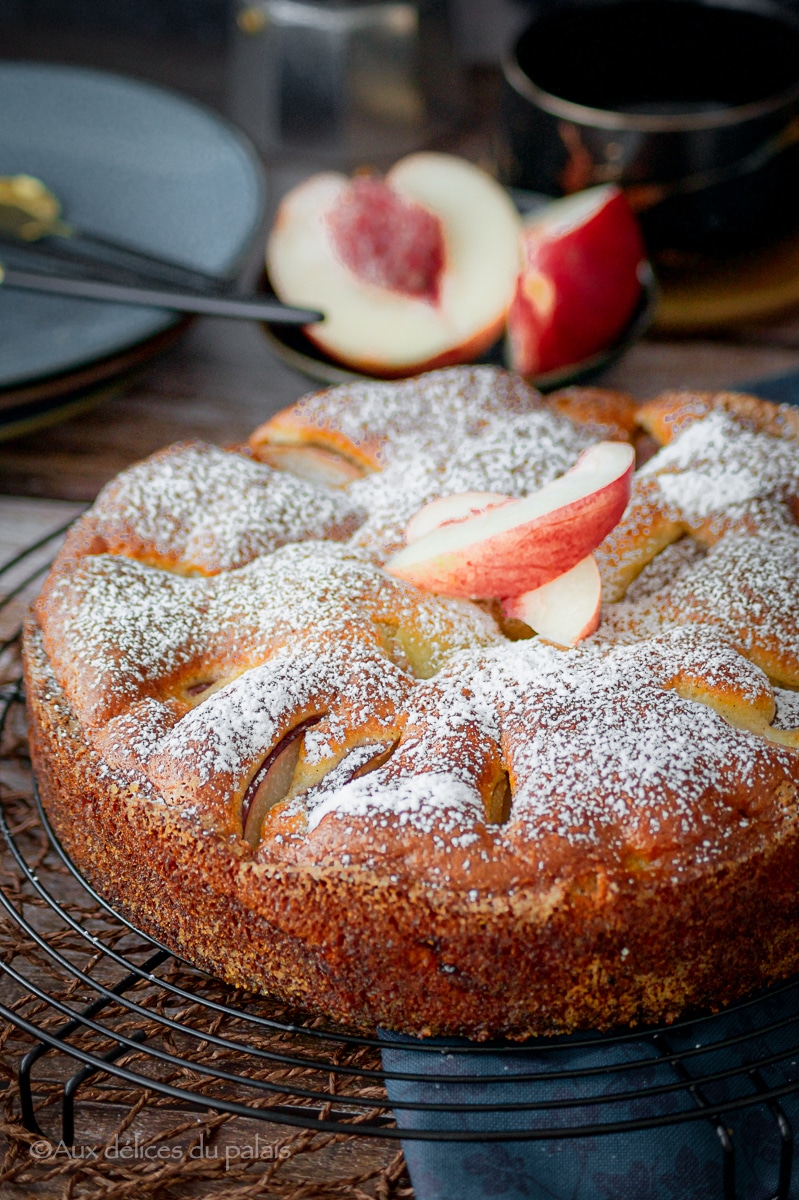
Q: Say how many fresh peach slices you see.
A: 3